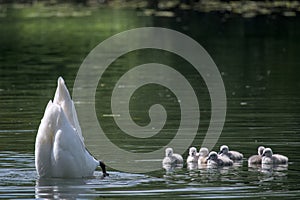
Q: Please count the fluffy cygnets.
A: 7